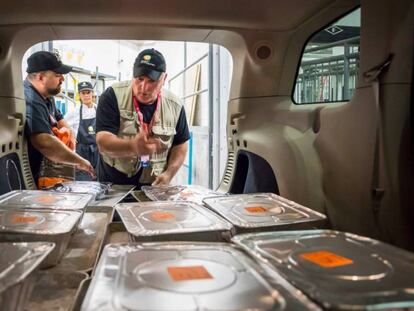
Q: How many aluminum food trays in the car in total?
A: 8